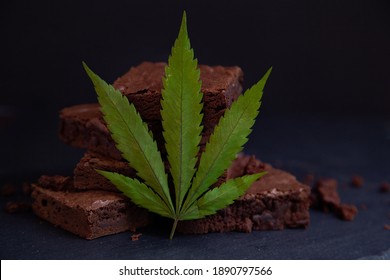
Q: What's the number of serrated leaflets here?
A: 5